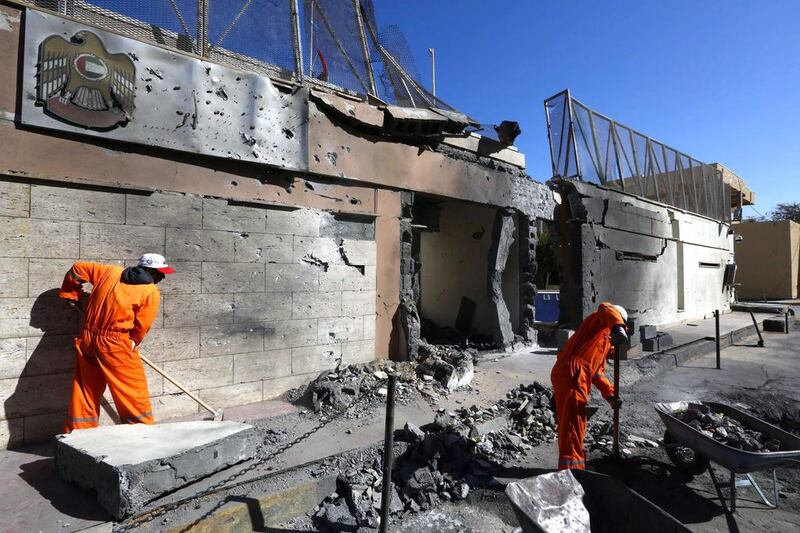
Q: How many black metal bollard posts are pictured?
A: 4